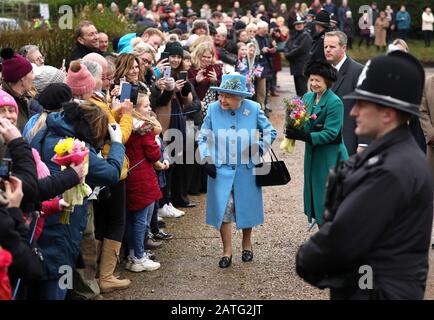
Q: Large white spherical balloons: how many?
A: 0